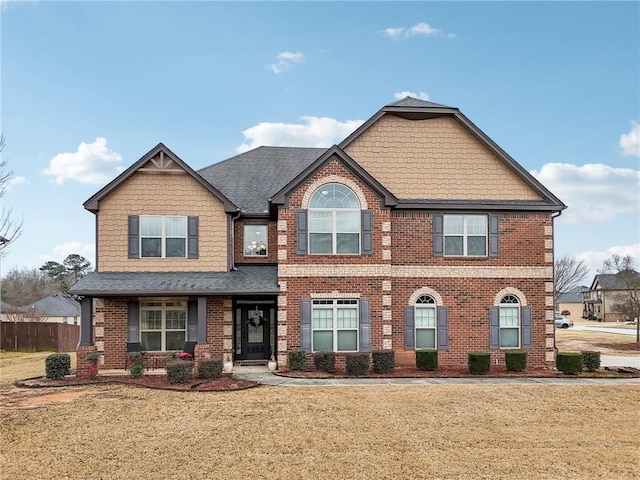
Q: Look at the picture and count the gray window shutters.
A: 14